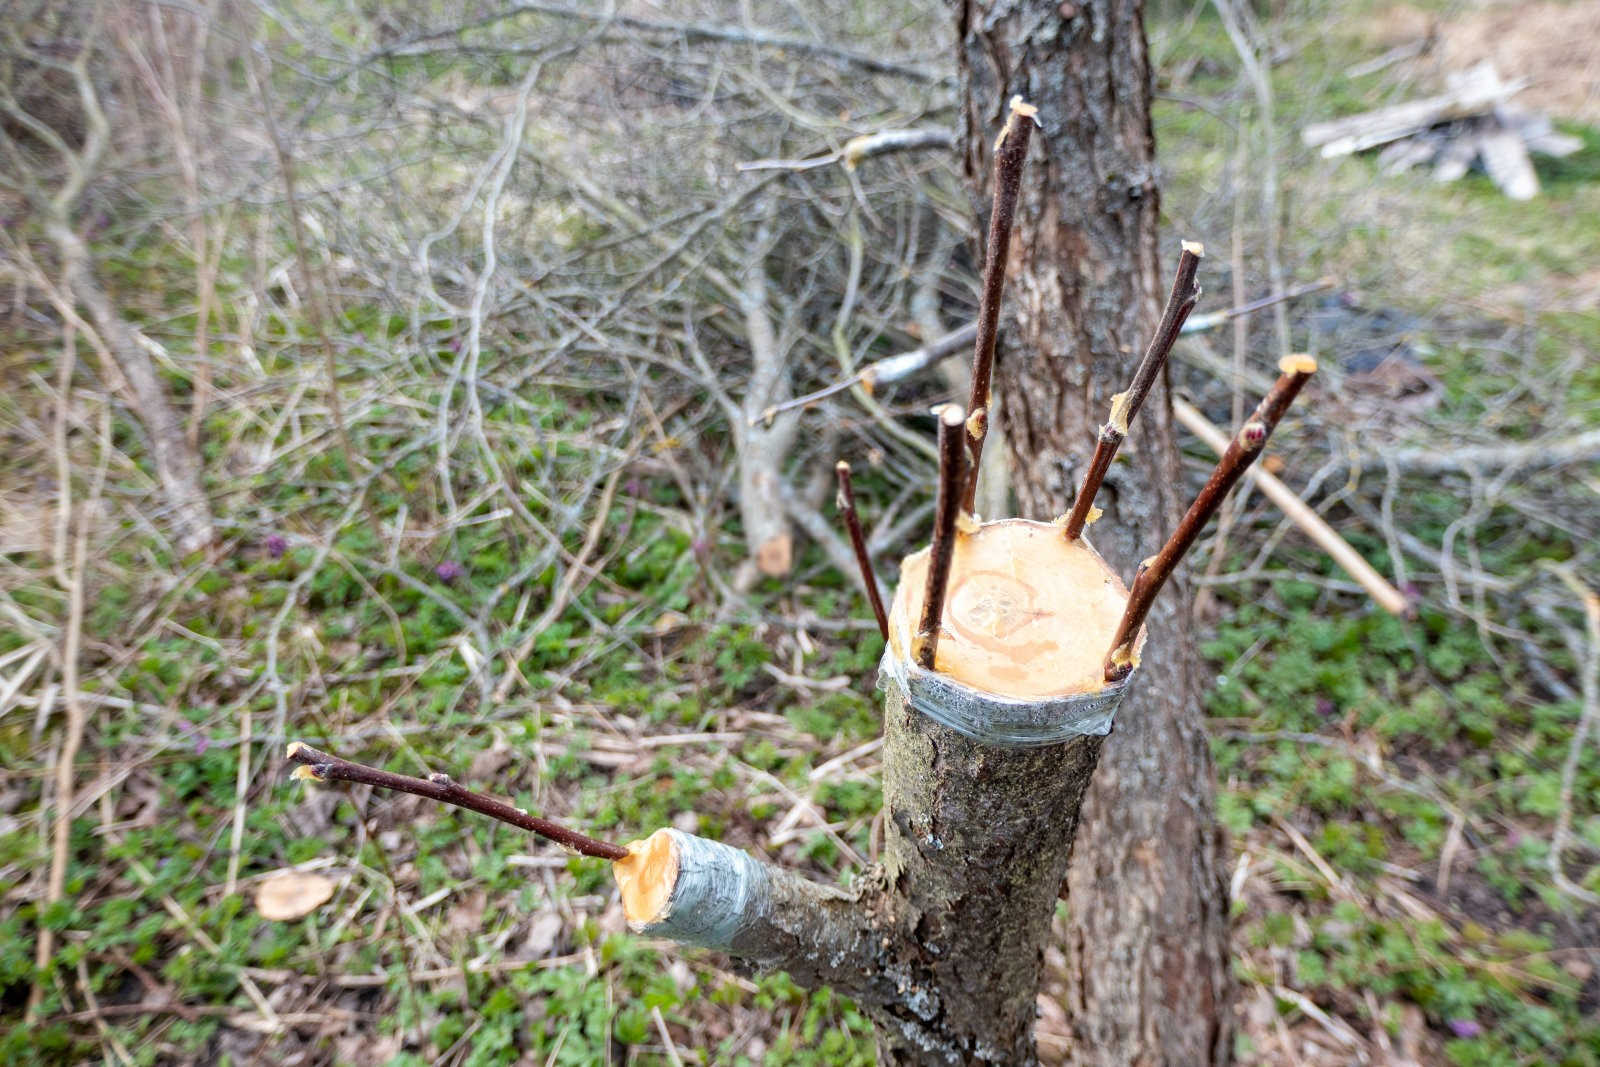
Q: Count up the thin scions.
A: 6